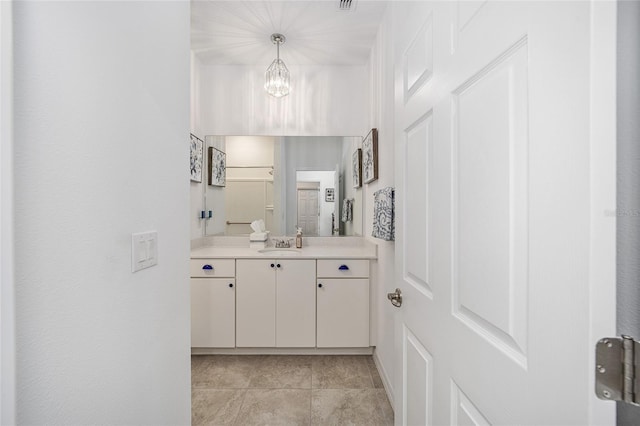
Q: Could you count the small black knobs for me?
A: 4